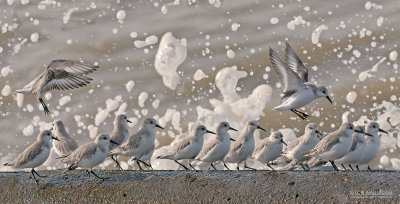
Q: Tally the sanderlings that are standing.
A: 13